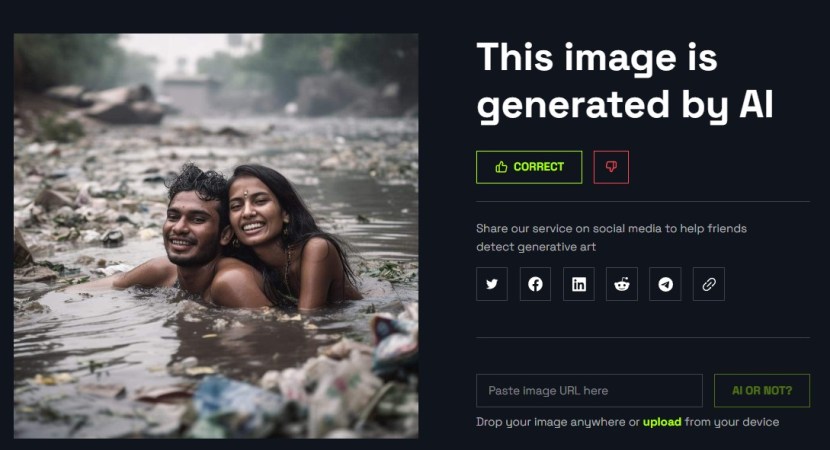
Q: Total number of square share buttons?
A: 6